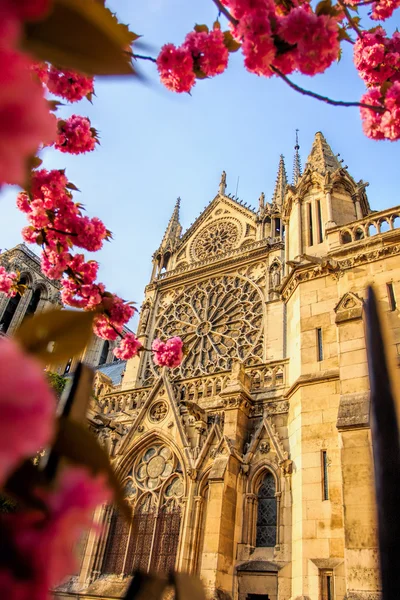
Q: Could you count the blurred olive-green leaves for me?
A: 3